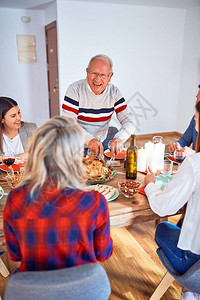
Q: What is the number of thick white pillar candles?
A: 3